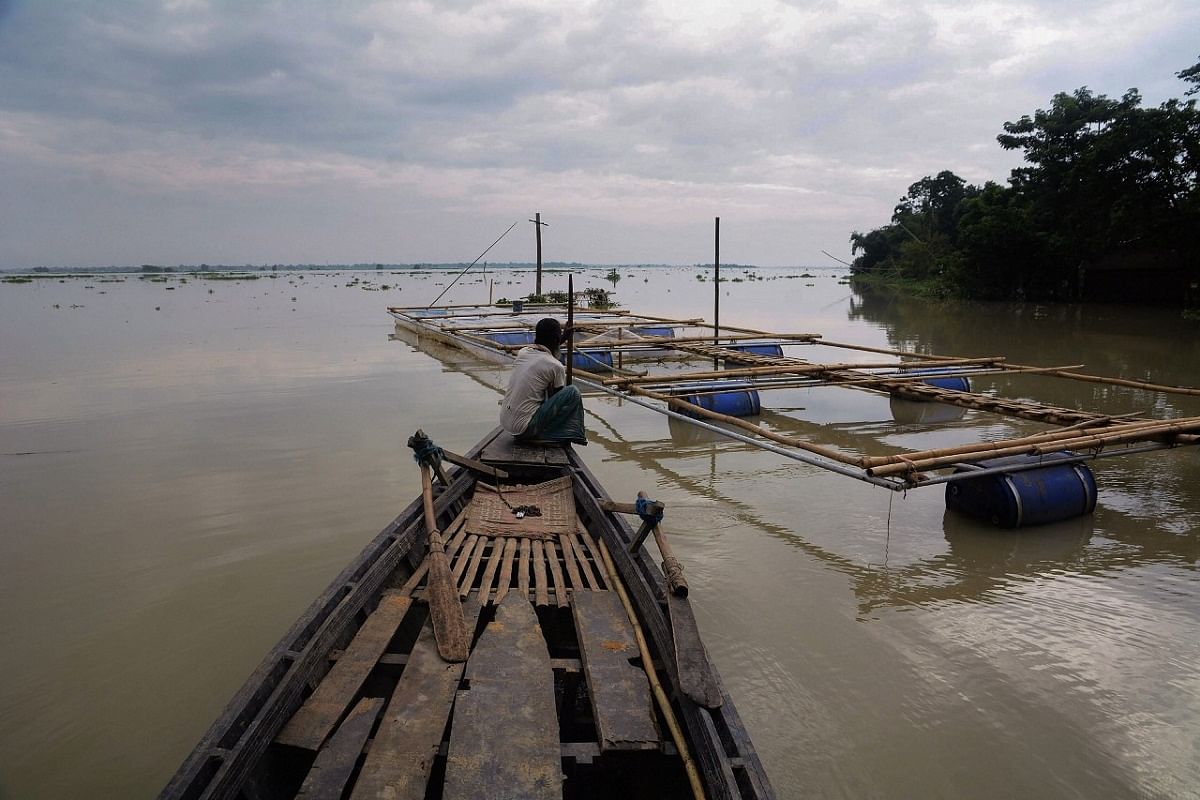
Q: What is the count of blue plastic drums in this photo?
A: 7